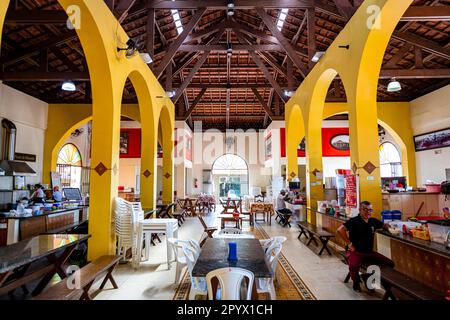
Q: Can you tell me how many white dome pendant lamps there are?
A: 2